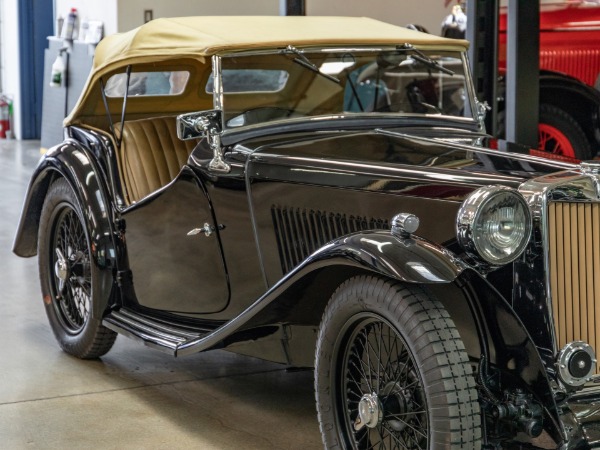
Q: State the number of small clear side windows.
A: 2